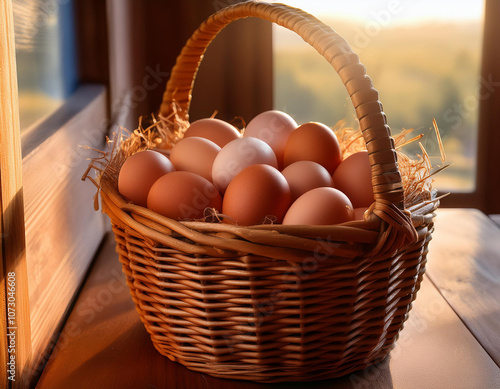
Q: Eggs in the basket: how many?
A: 12